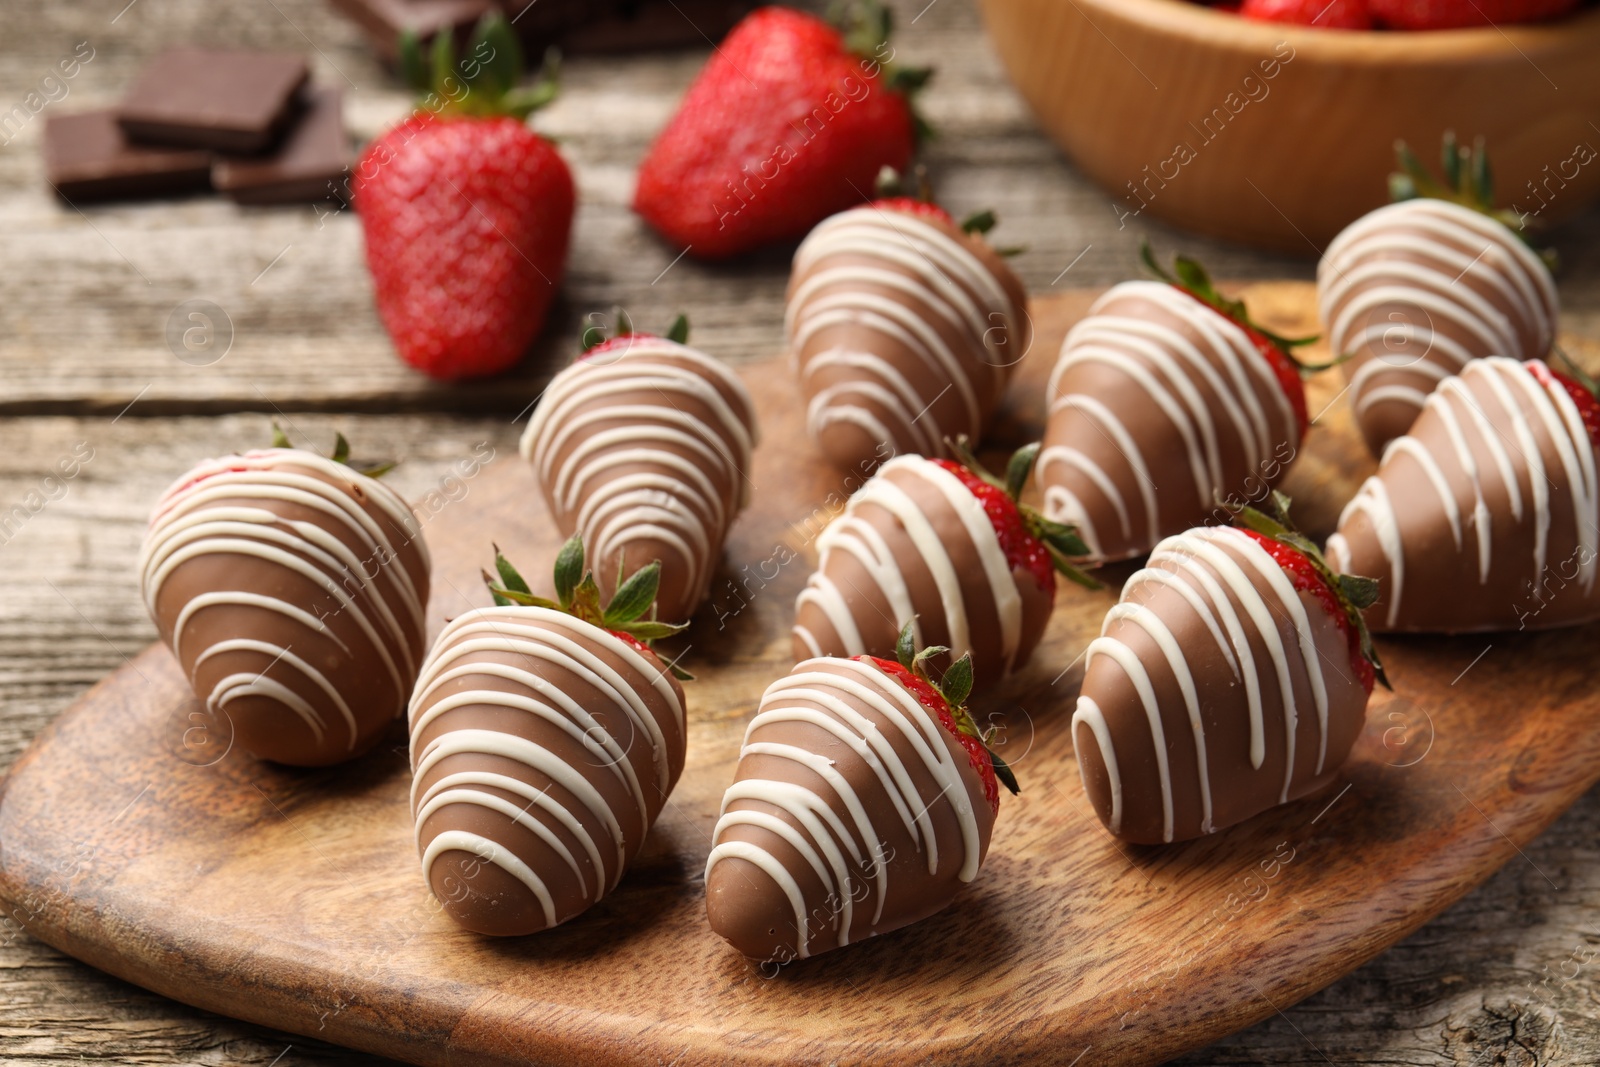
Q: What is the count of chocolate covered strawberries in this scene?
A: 10